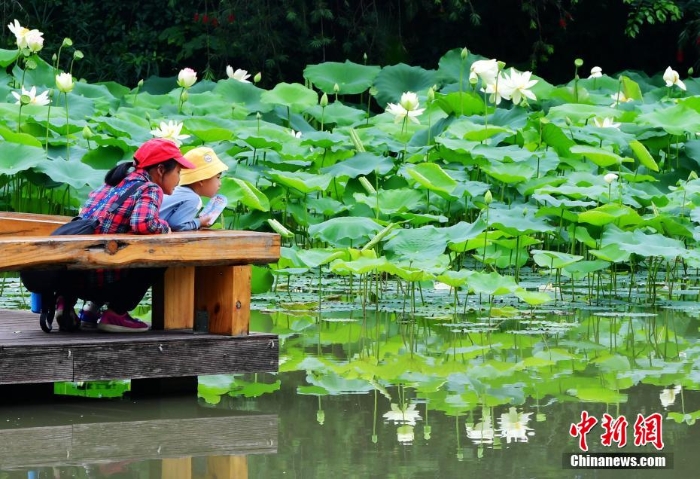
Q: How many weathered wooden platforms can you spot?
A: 1